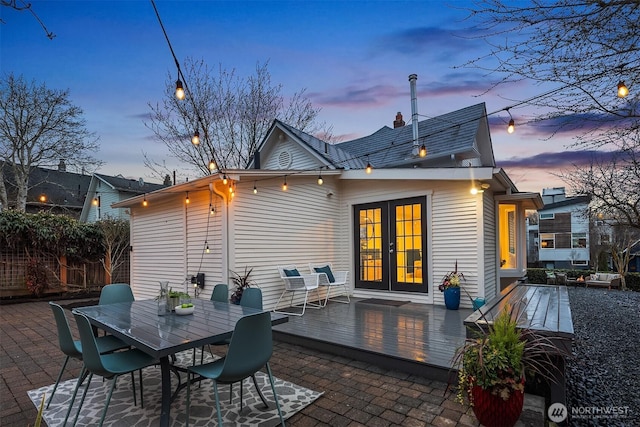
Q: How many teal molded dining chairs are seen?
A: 6